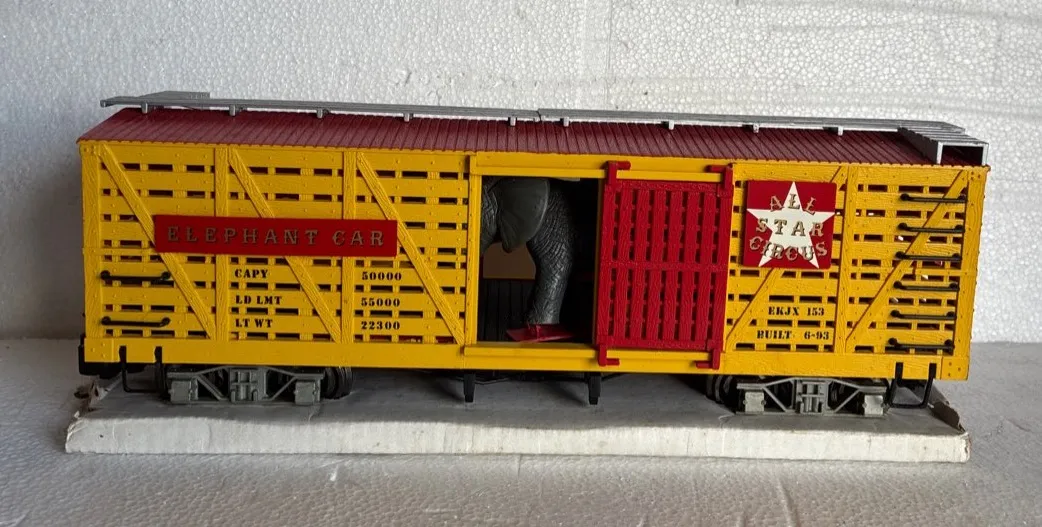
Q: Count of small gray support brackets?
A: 9